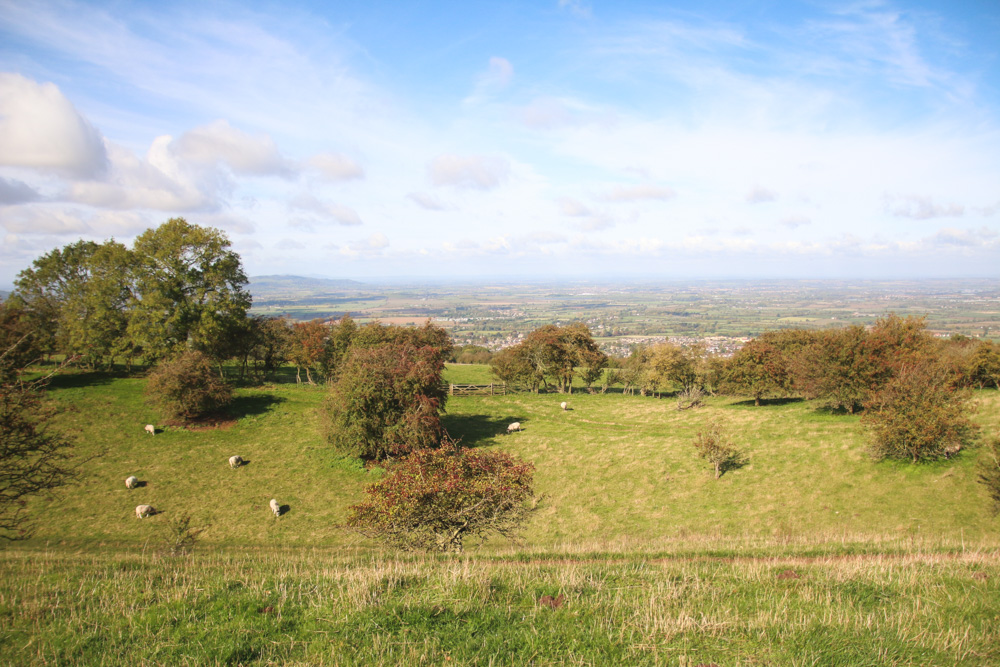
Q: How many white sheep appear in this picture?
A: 7